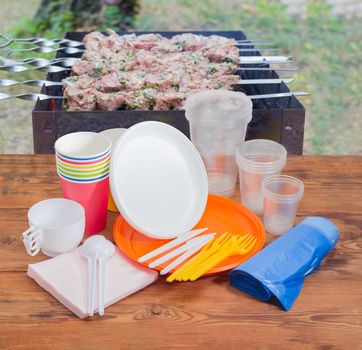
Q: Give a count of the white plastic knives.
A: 3